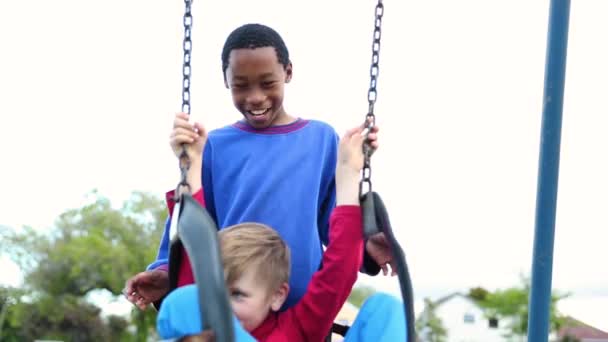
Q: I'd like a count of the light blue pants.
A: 1